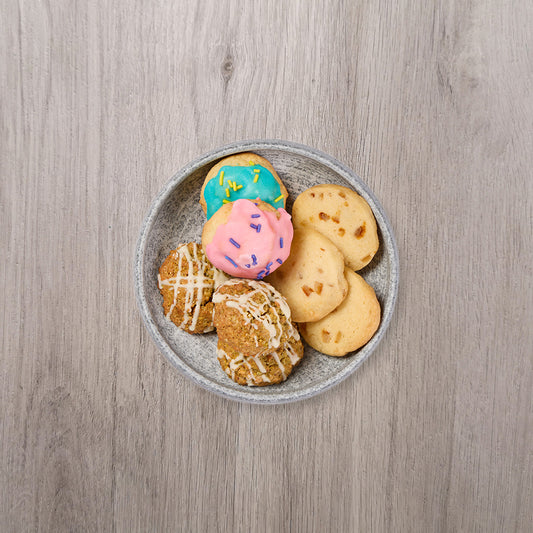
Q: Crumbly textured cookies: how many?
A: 3